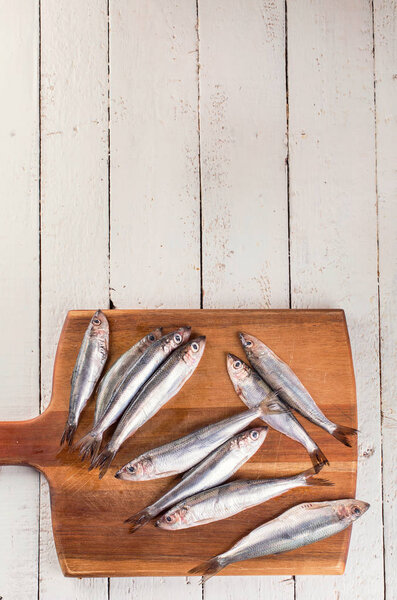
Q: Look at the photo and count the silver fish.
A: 10